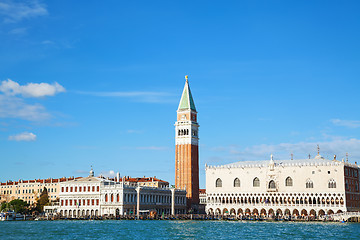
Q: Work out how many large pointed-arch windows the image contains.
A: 7